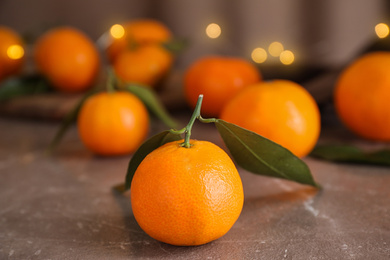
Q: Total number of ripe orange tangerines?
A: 9